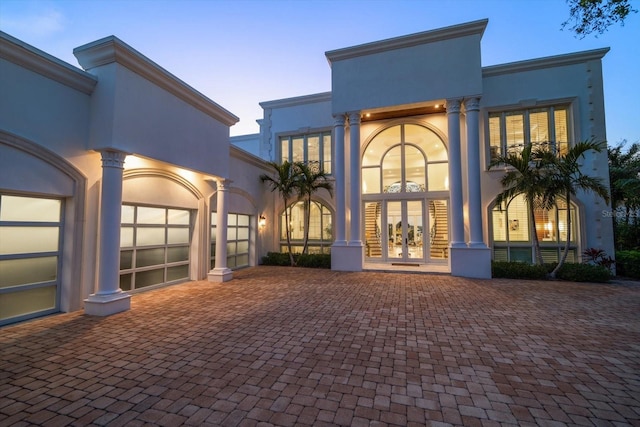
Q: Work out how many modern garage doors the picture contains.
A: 3